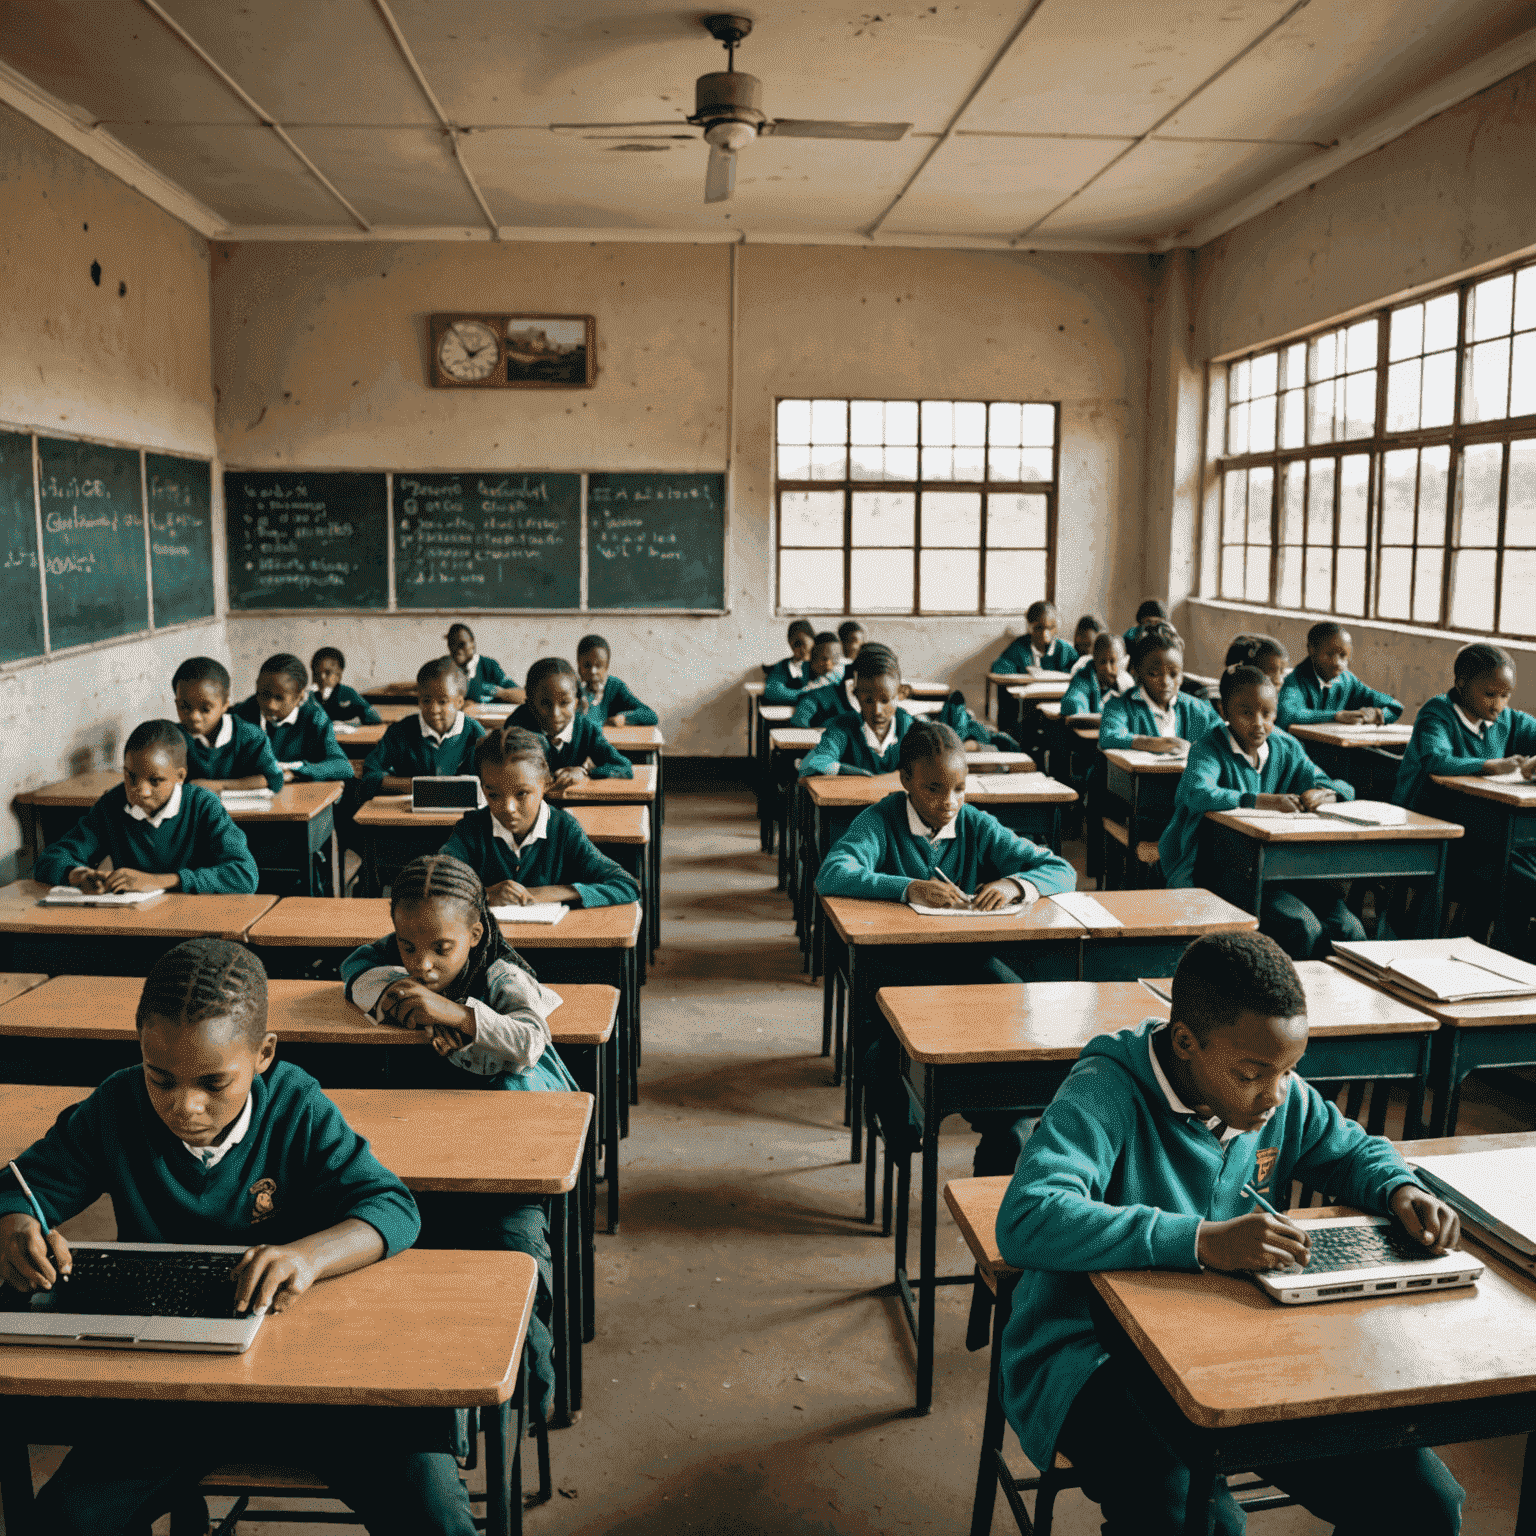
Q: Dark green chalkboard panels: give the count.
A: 6